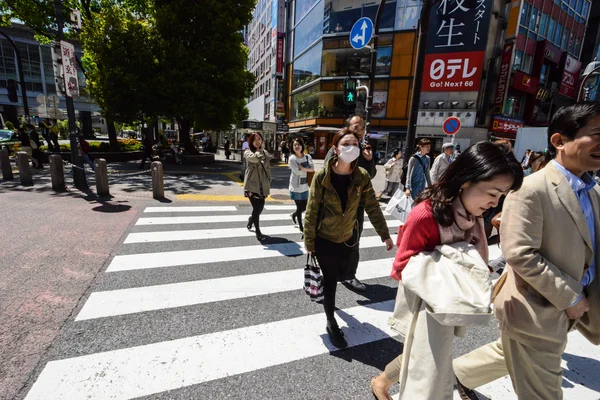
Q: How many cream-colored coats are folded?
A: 1